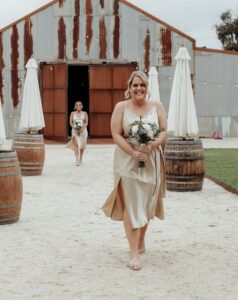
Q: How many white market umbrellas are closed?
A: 4